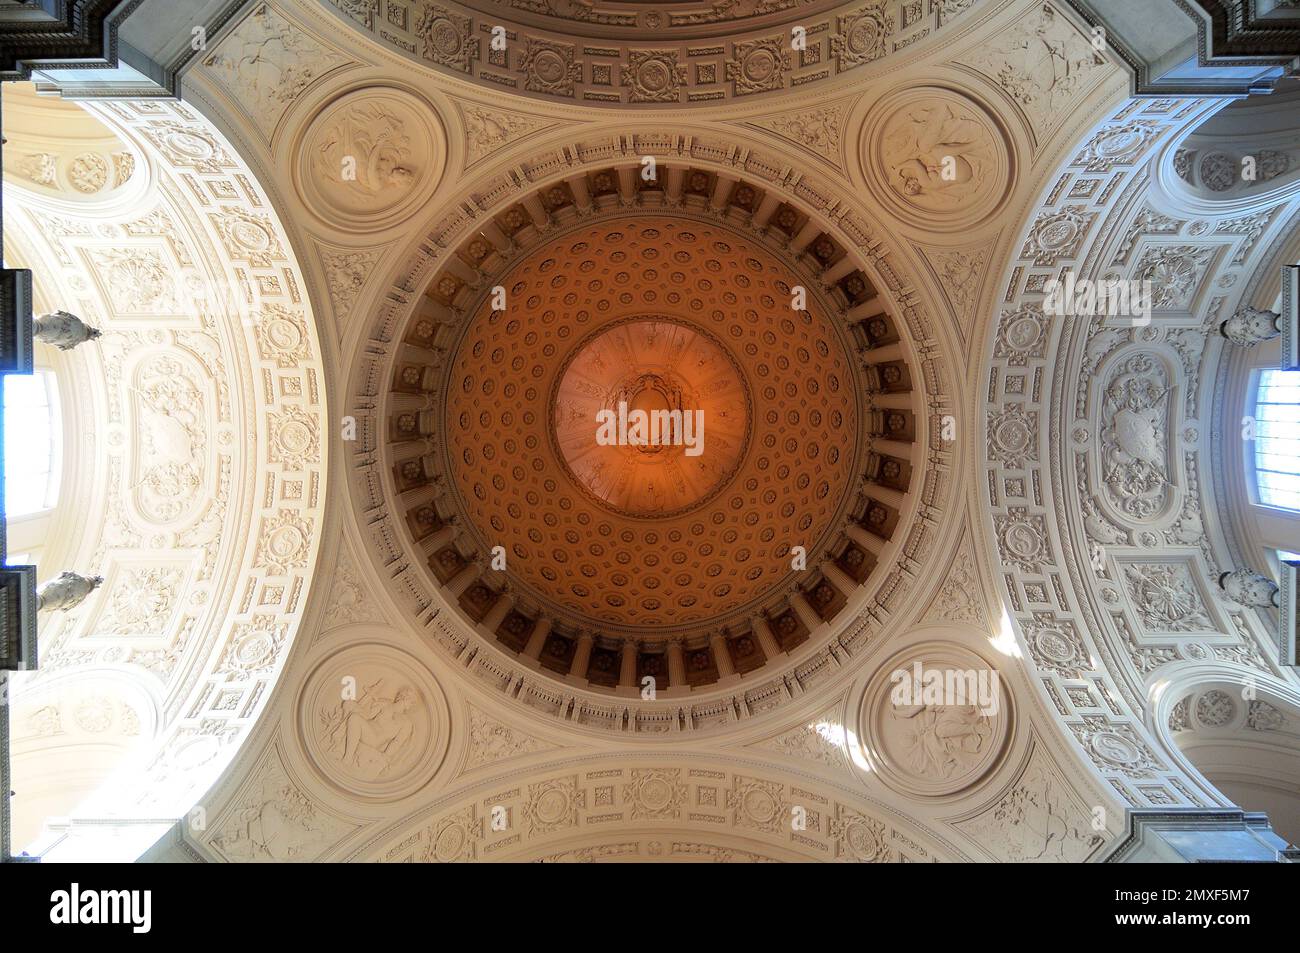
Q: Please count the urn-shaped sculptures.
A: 4